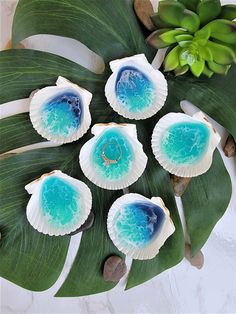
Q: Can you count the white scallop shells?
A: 6